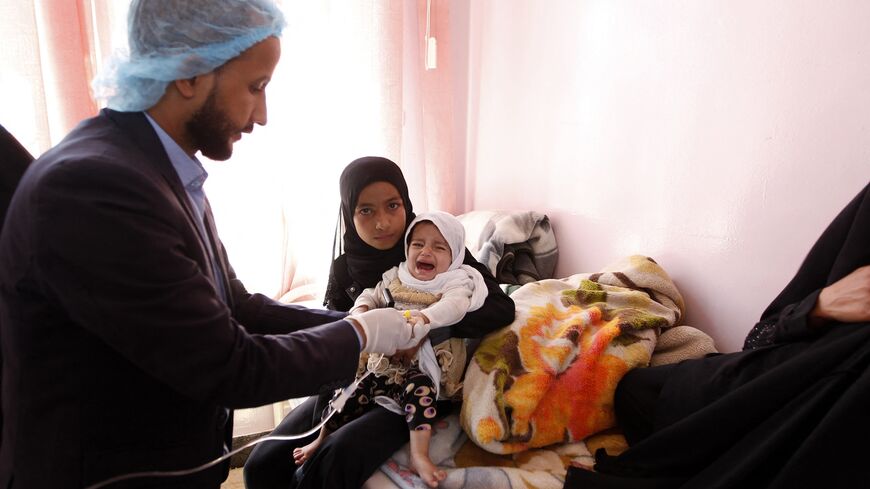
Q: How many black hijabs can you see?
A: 1